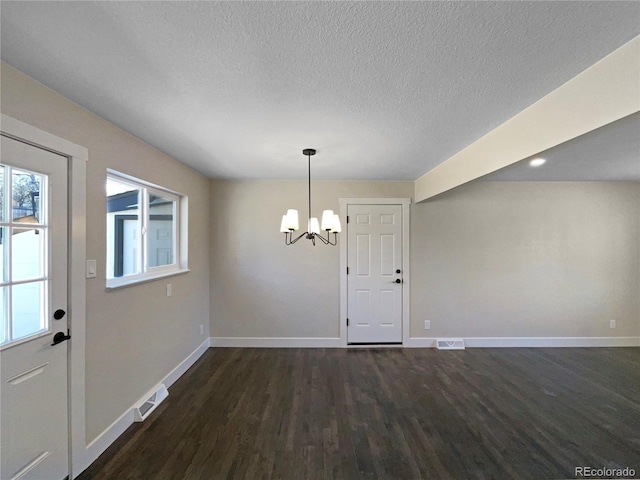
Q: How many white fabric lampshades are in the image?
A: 5